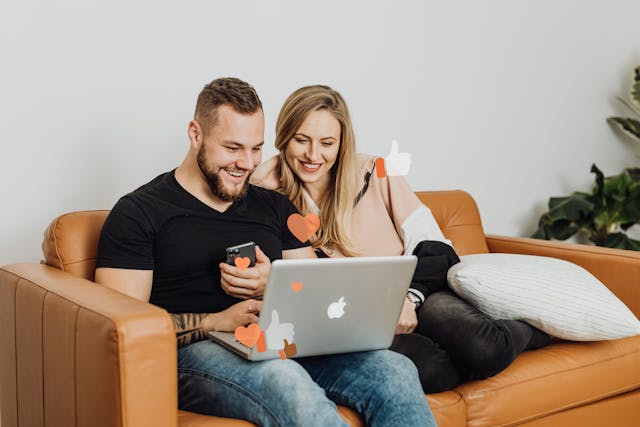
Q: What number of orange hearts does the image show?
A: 4